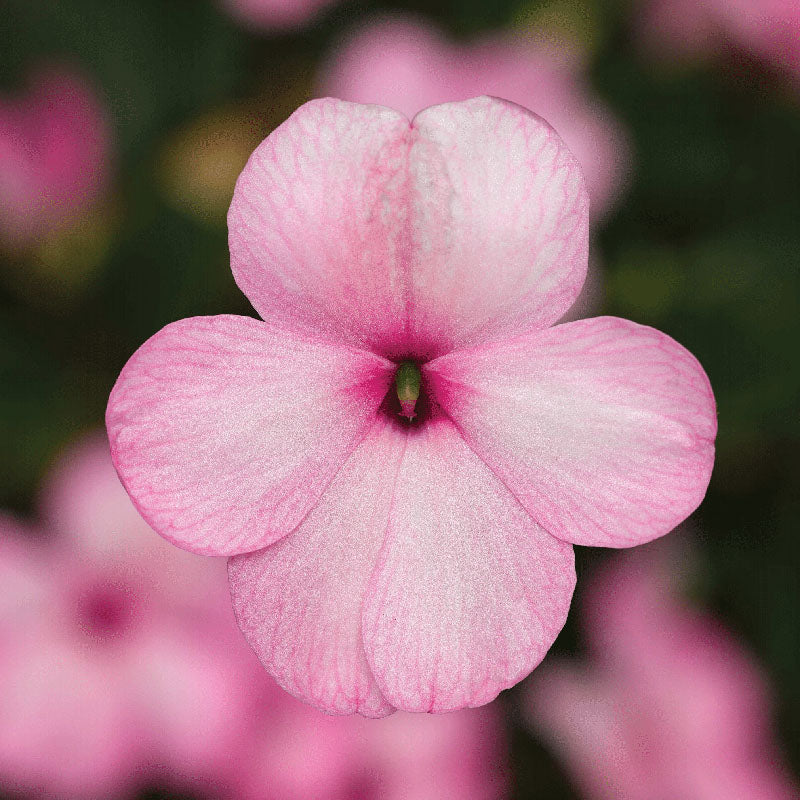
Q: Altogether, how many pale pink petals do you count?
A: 5